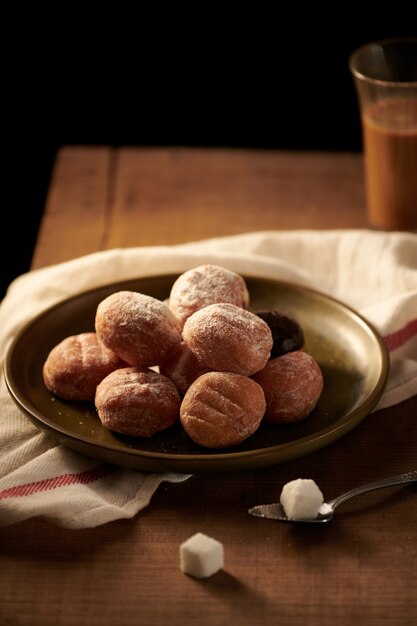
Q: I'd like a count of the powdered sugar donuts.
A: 8